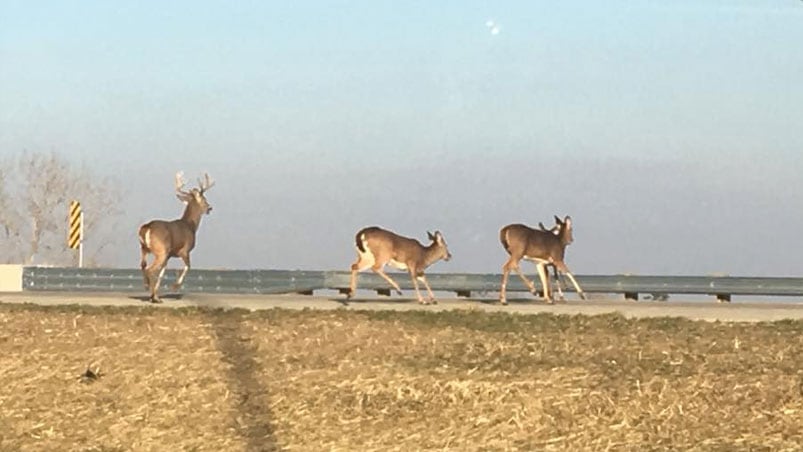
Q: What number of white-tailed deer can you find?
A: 4